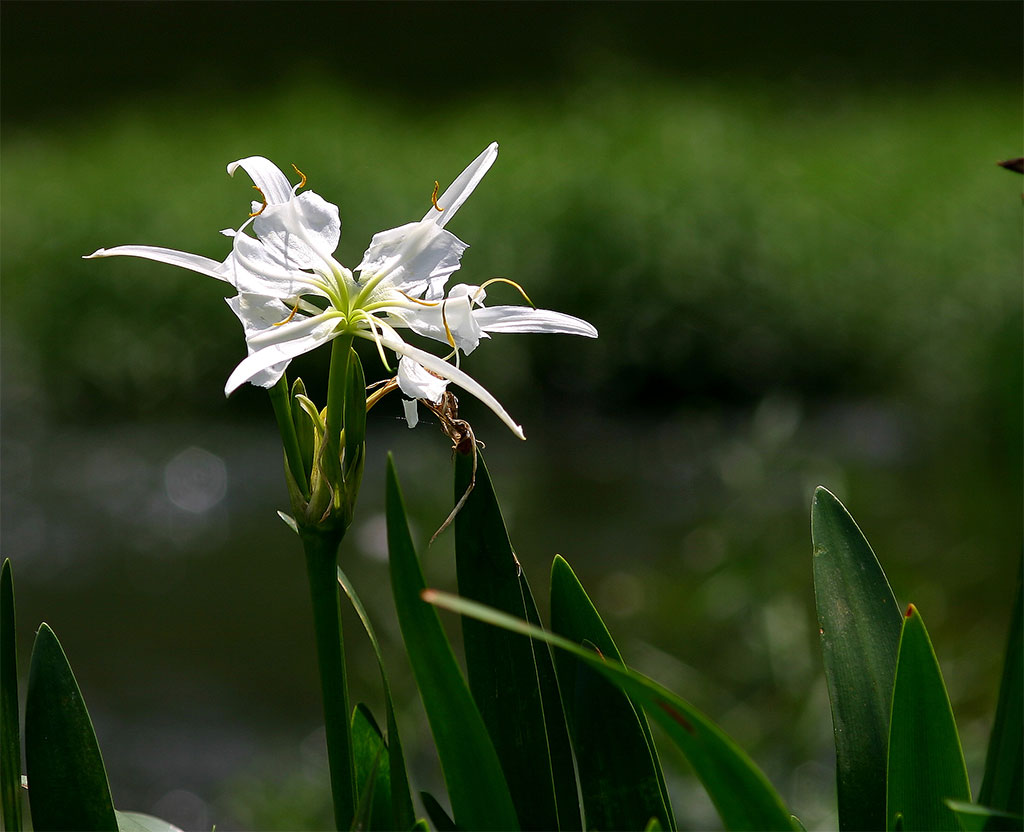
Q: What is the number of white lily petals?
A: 6